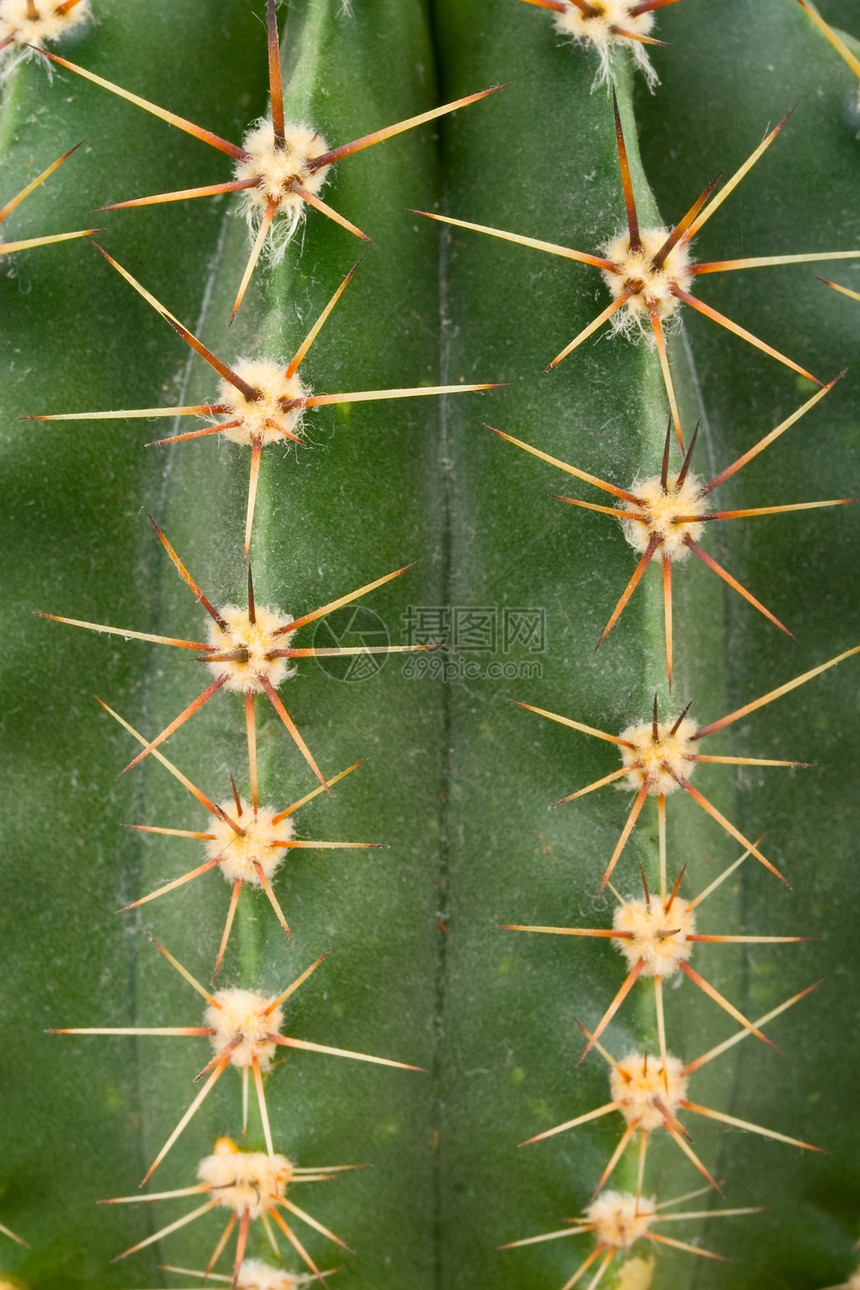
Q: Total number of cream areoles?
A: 15